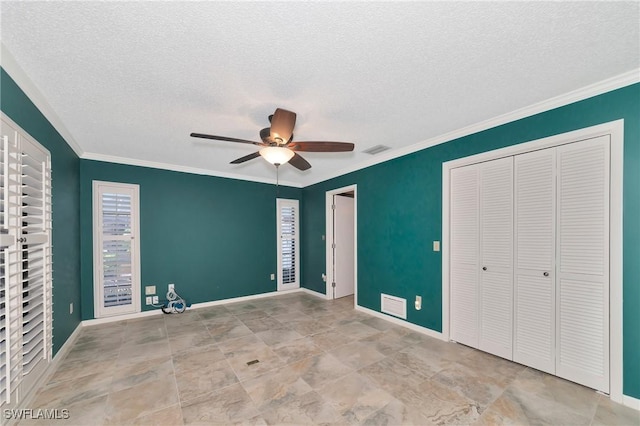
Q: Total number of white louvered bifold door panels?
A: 4